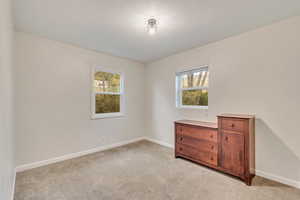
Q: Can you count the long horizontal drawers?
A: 3